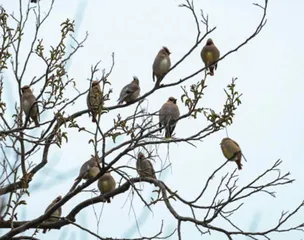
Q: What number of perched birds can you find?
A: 11